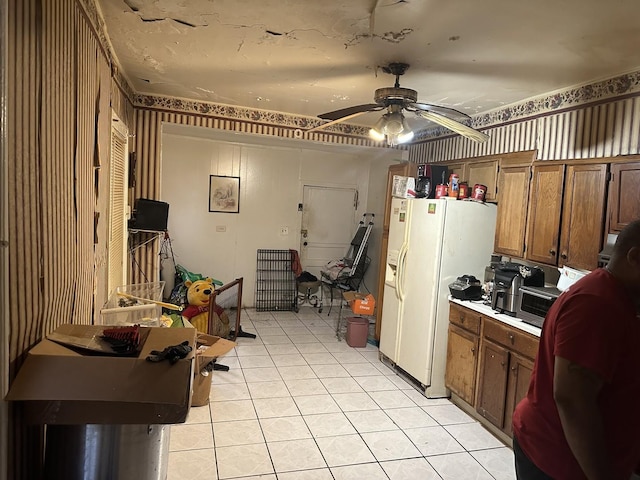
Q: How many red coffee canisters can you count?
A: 3